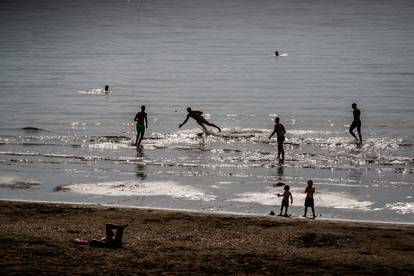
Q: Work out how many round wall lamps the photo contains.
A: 0